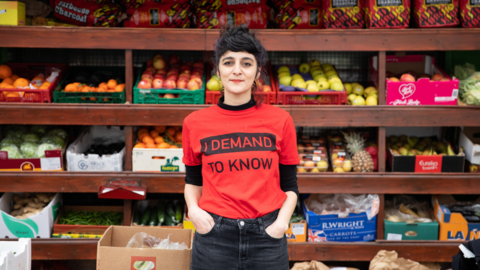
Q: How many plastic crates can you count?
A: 5